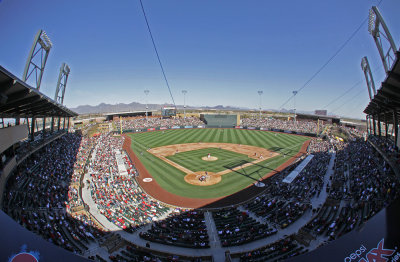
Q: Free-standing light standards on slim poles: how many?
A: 4